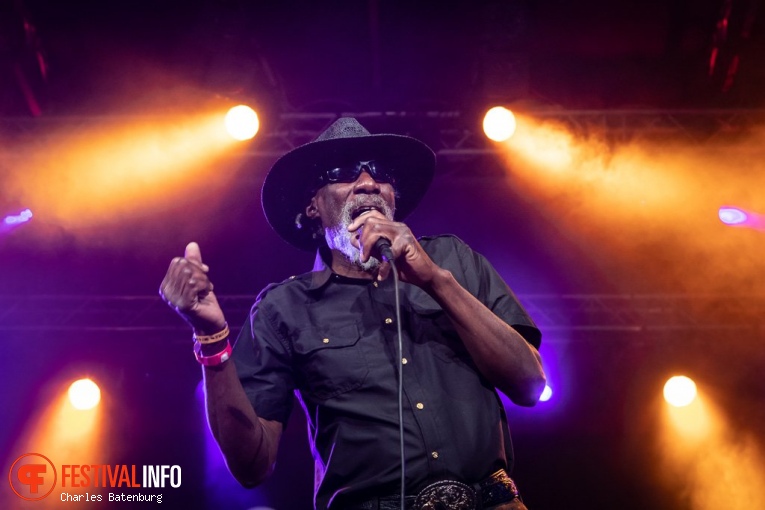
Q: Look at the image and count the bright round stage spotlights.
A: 4